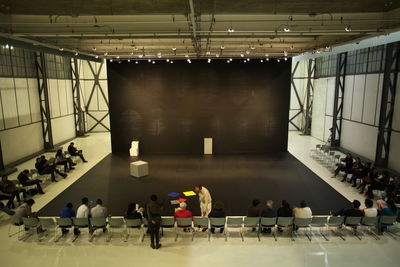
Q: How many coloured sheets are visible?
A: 3